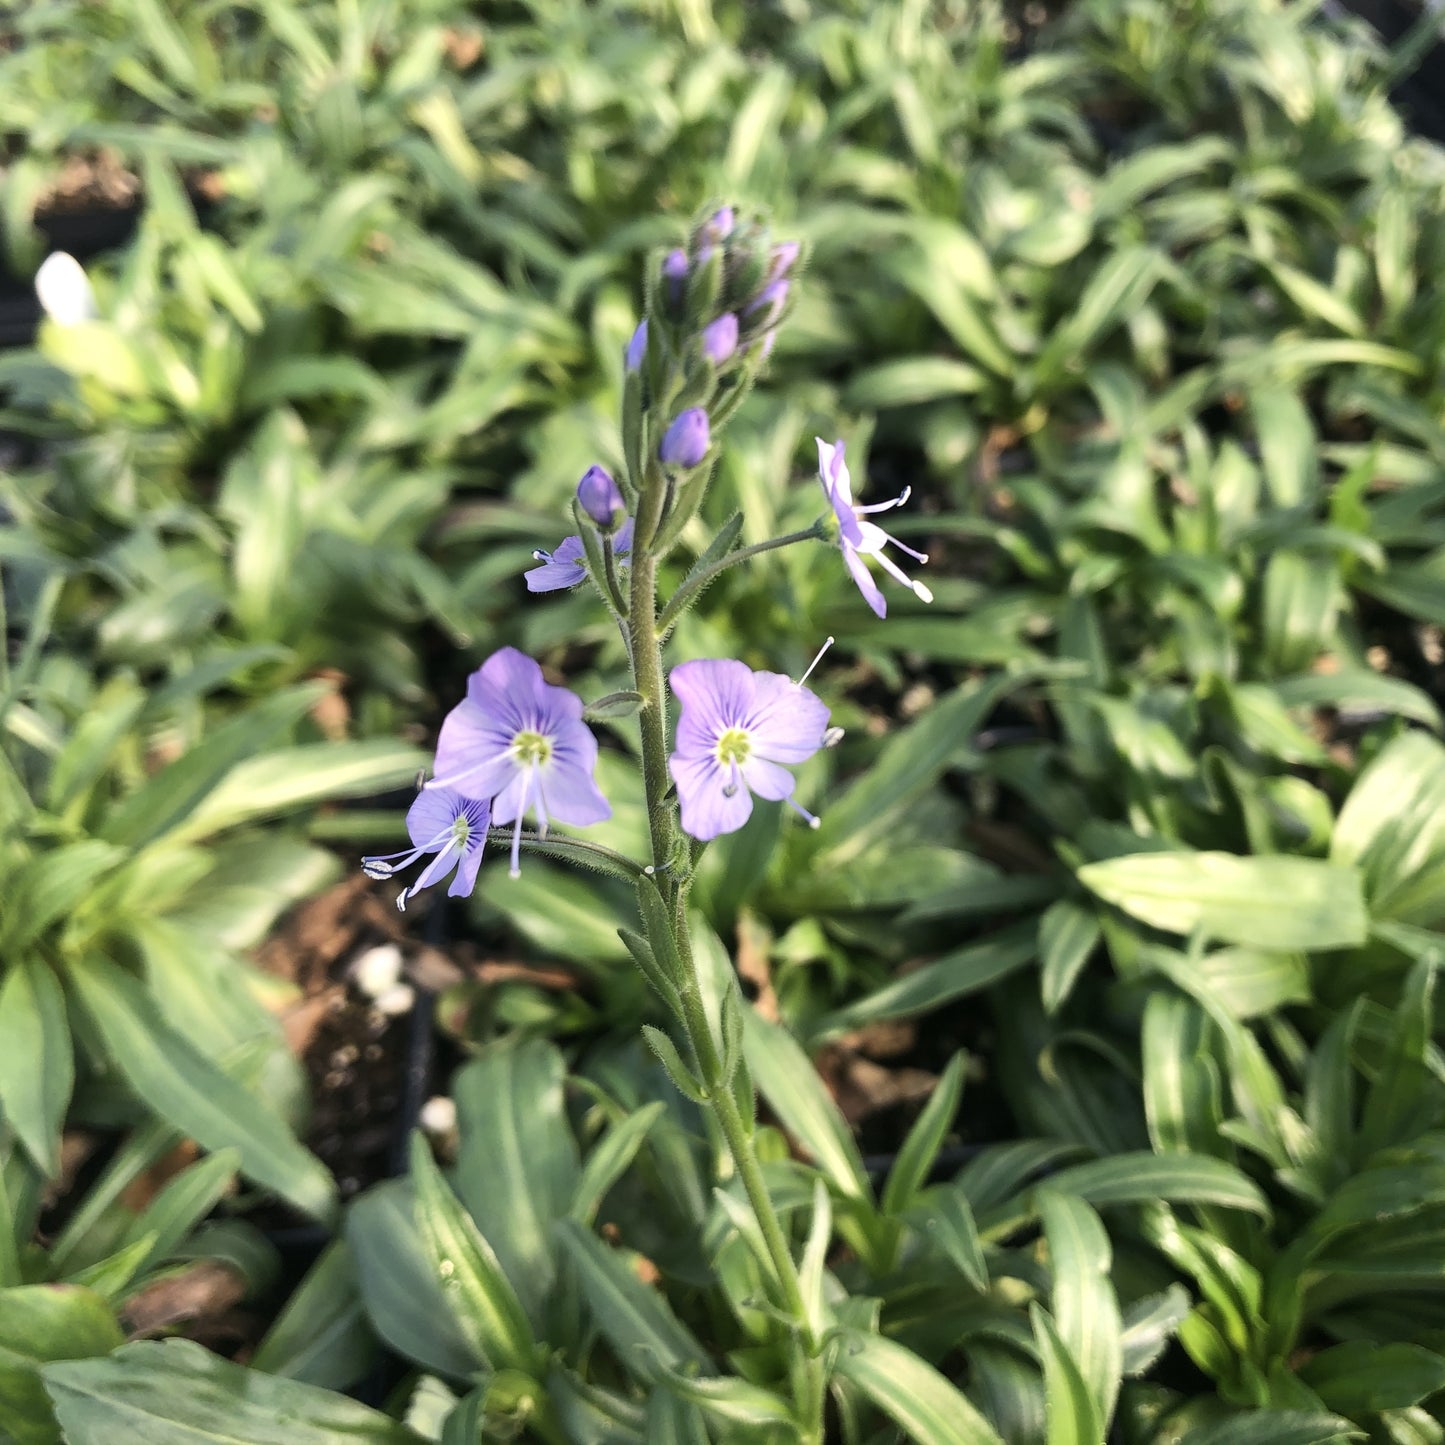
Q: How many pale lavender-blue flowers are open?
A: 5